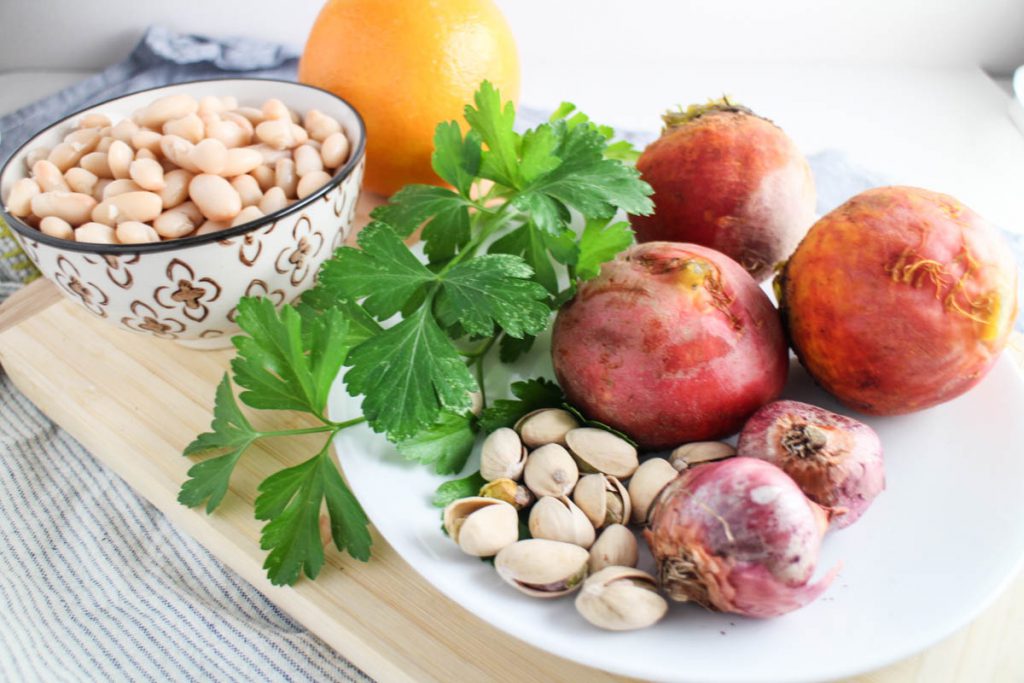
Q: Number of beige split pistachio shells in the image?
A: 12